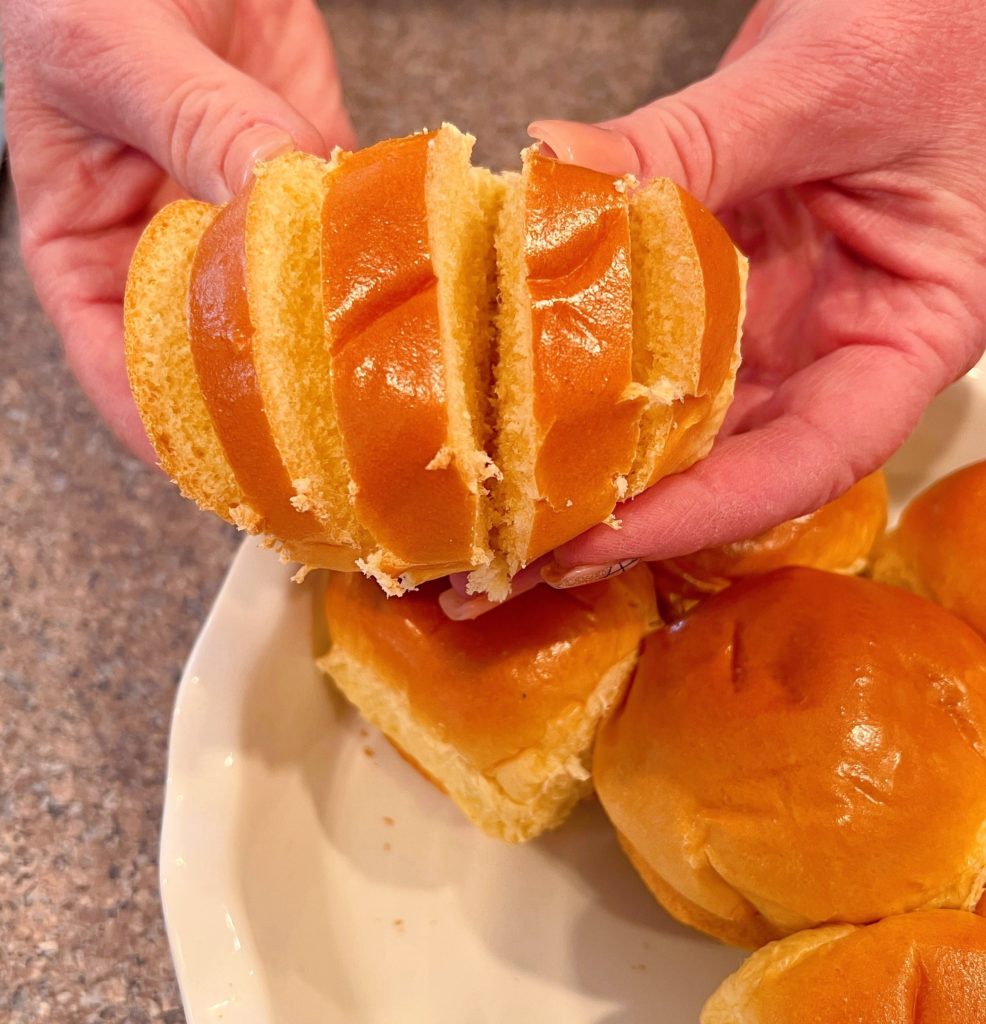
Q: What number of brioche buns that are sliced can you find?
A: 1